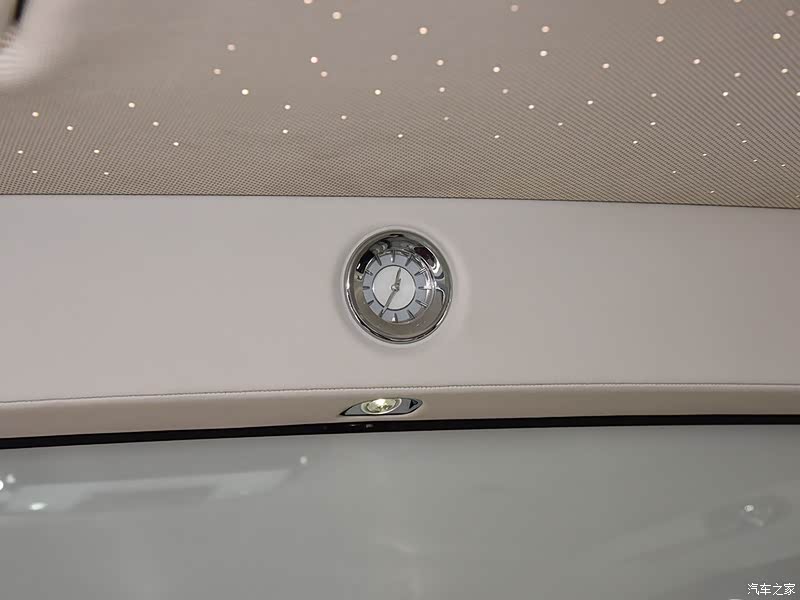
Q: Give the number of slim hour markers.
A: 12